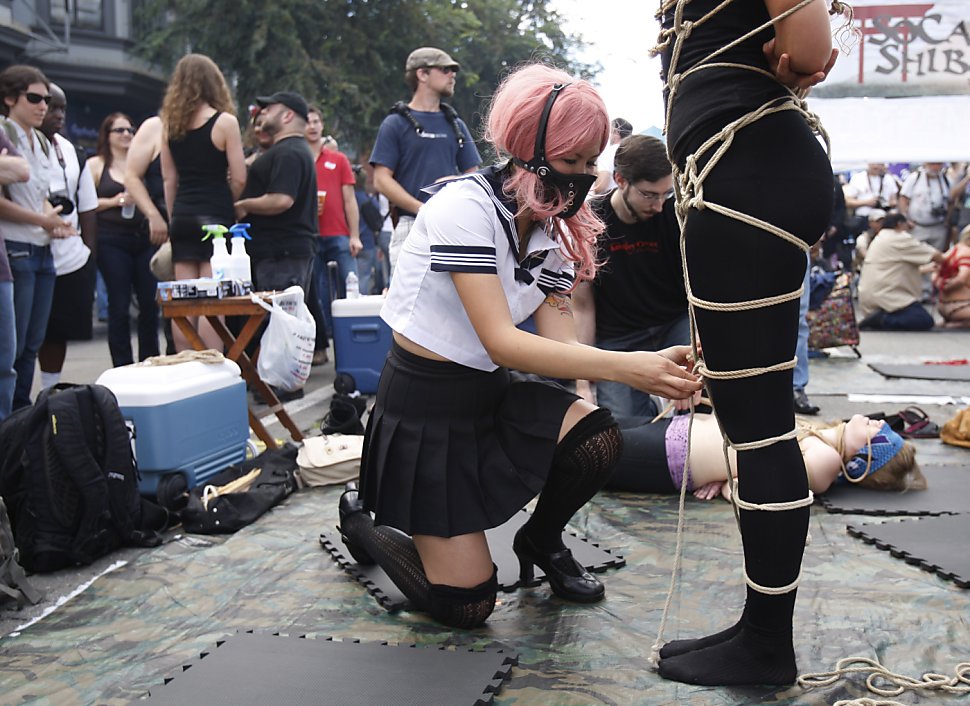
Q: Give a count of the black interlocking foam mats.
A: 5